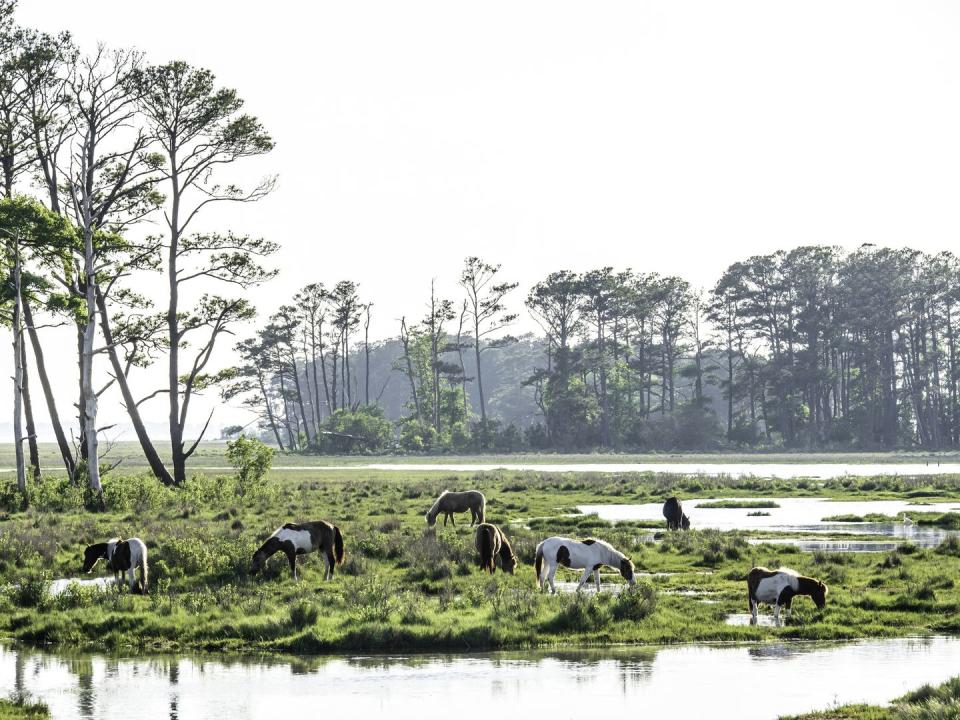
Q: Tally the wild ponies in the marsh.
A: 7